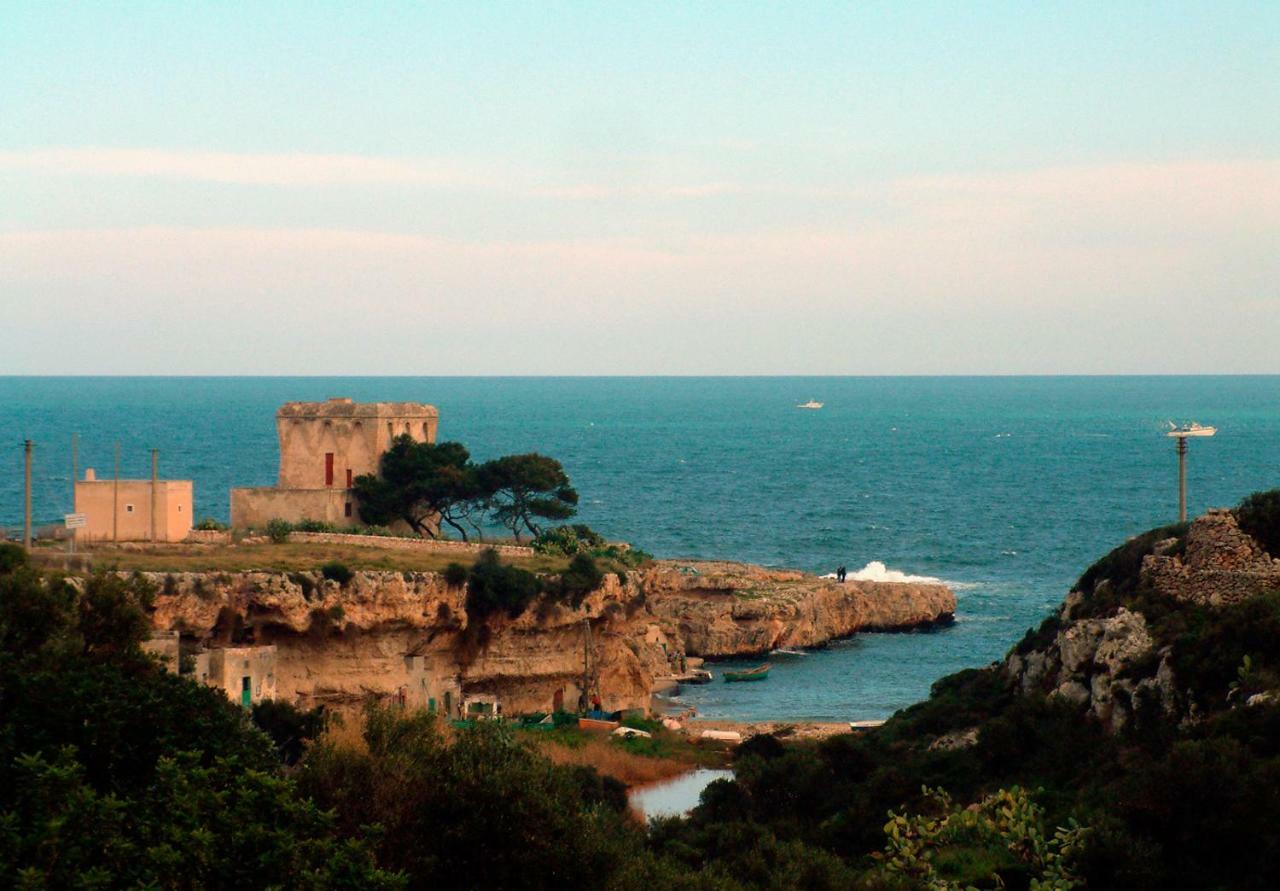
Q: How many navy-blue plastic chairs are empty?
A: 0